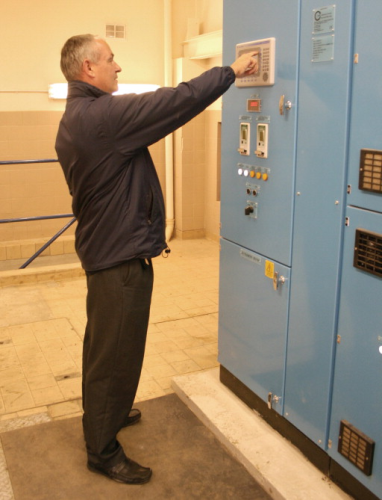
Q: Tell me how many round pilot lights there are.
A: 5